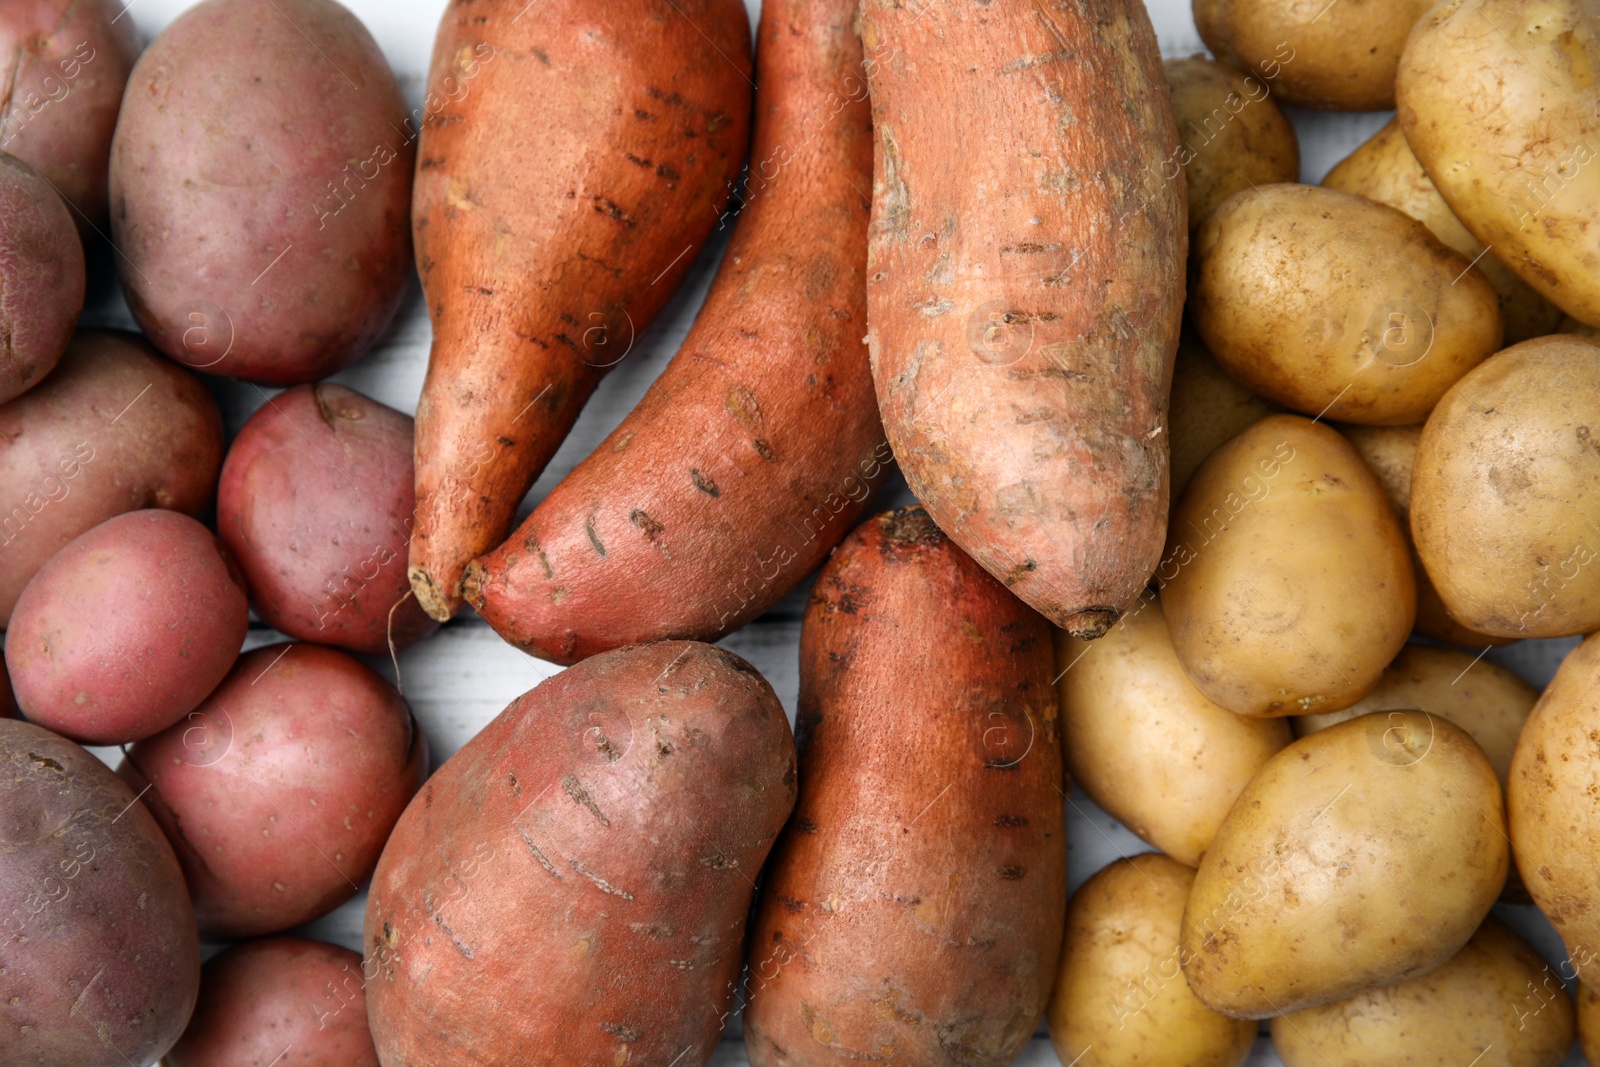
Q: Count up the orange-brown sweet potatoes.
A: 5